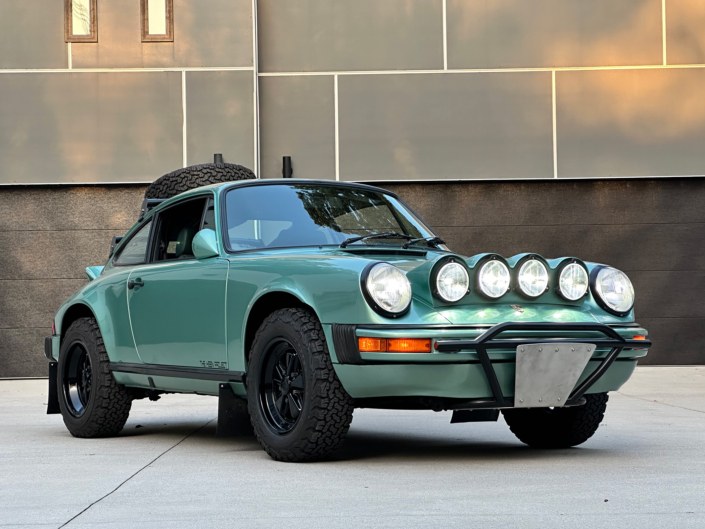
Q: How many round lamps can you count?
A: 6